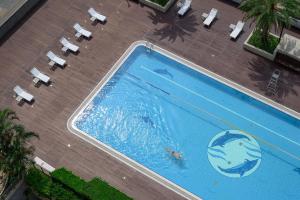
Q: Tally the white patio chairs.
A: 9